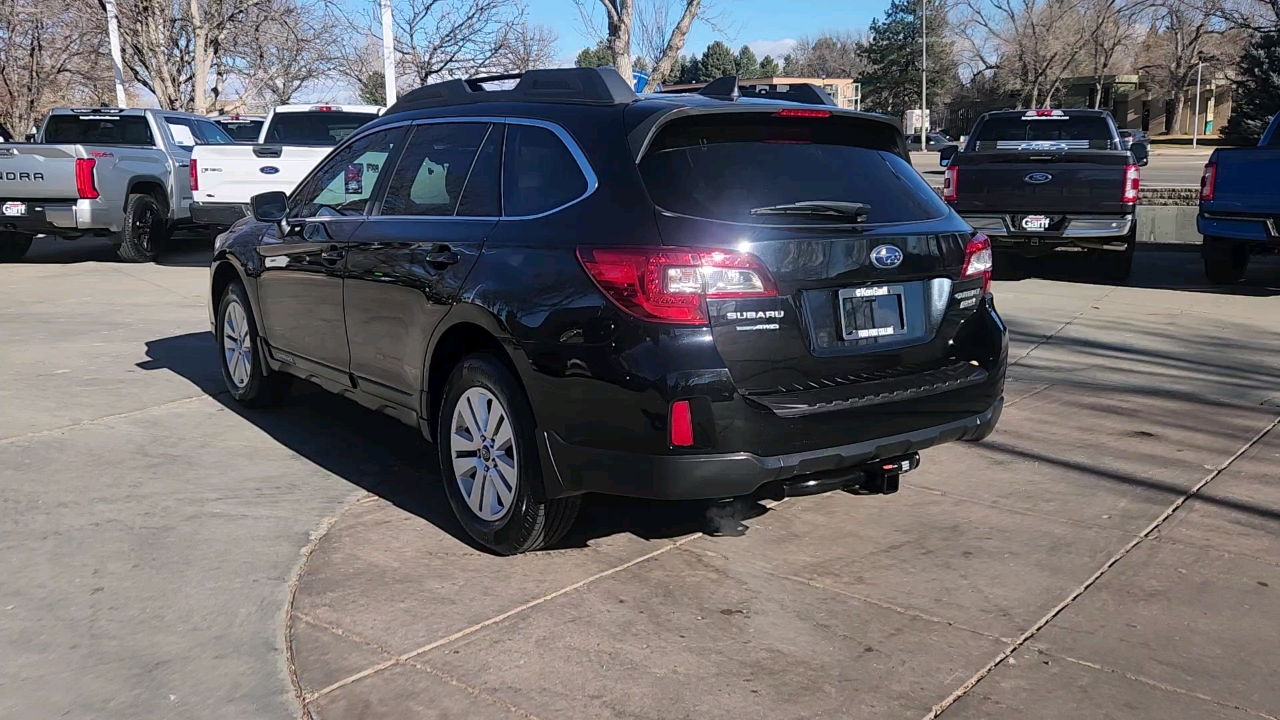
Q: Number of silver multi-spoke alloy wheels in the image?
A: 2